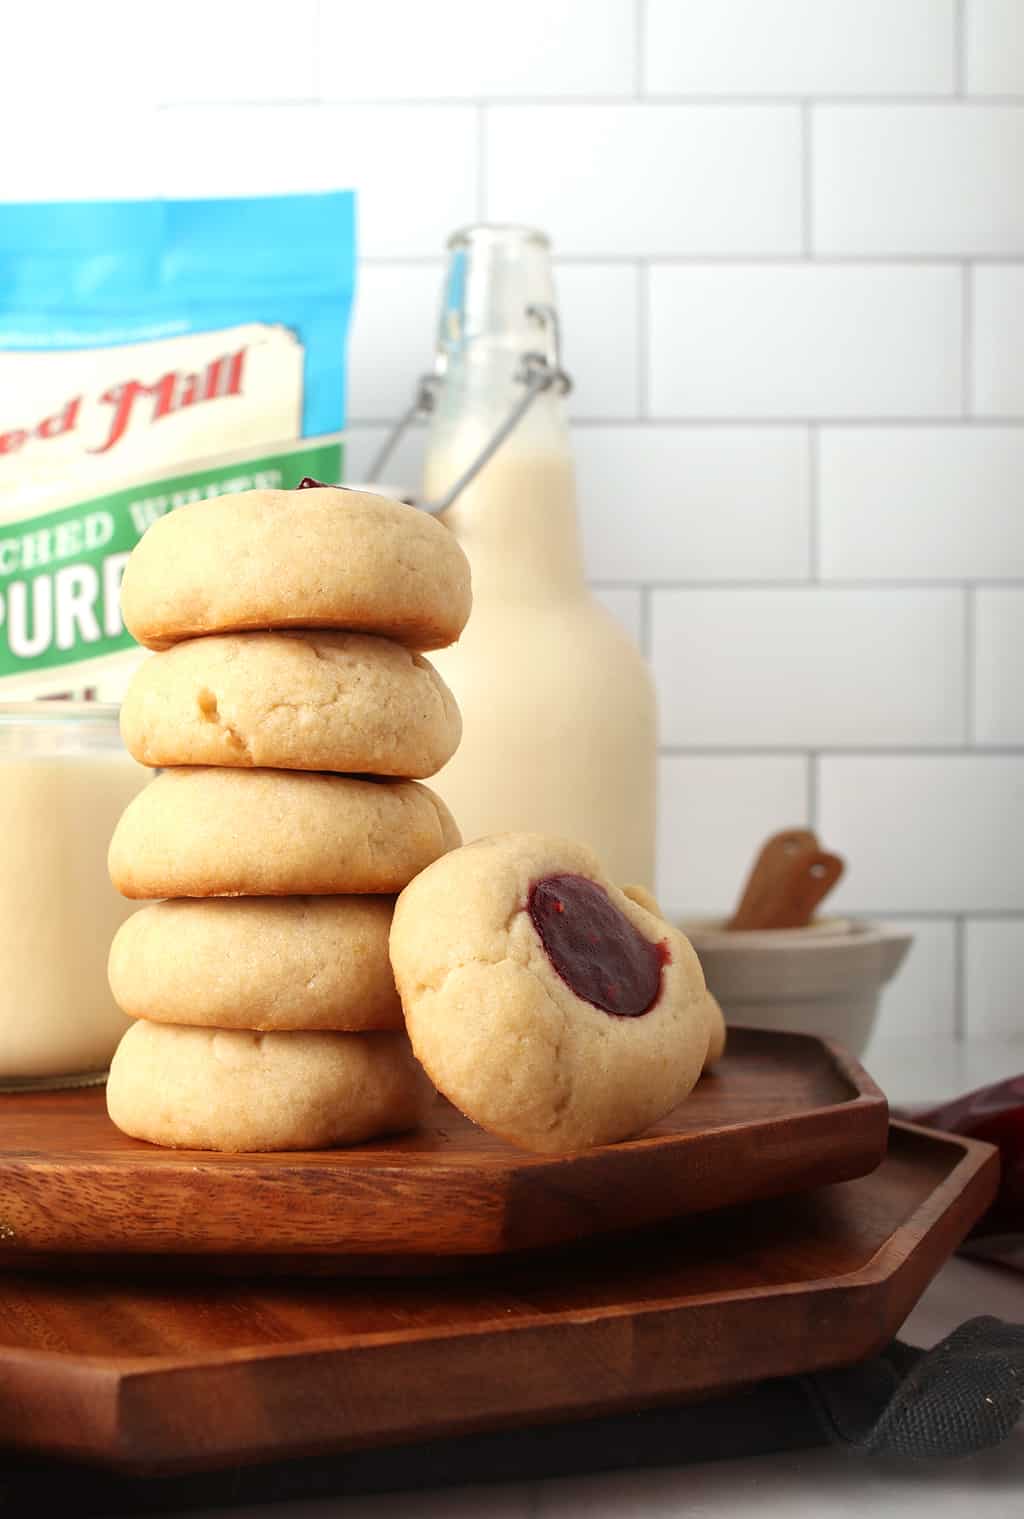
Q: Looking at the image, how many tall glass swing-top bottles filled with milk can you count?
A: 1